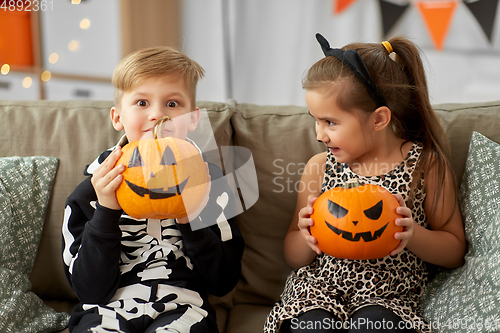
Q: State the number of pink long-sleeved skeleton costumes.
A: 0